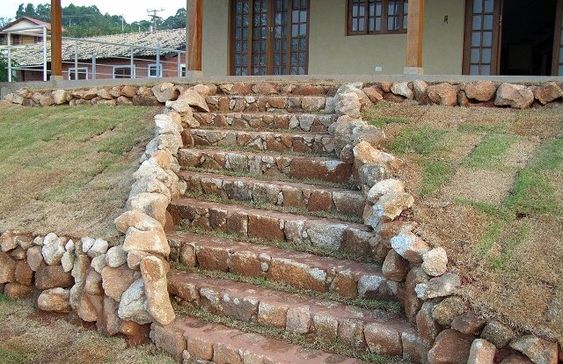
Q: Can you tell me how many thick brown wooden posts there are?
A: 3